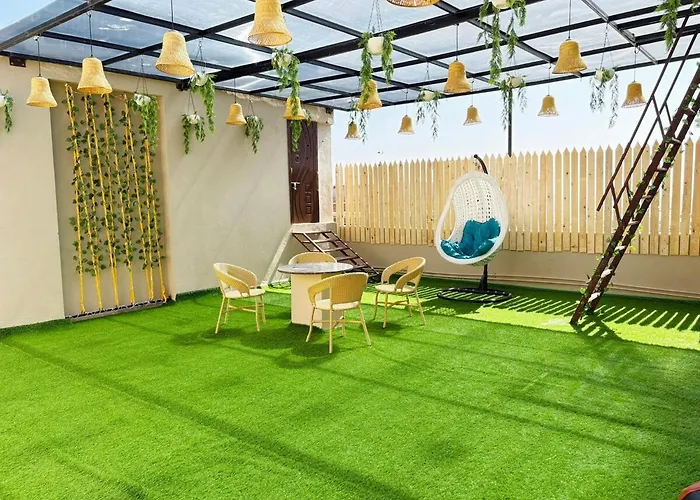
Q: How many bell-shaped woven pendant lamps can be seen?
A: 15